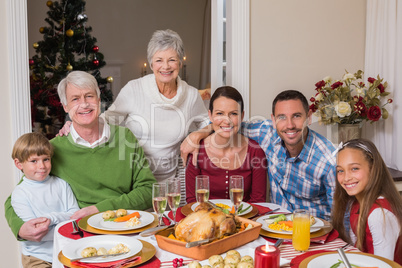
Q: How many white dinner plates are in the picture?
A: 5